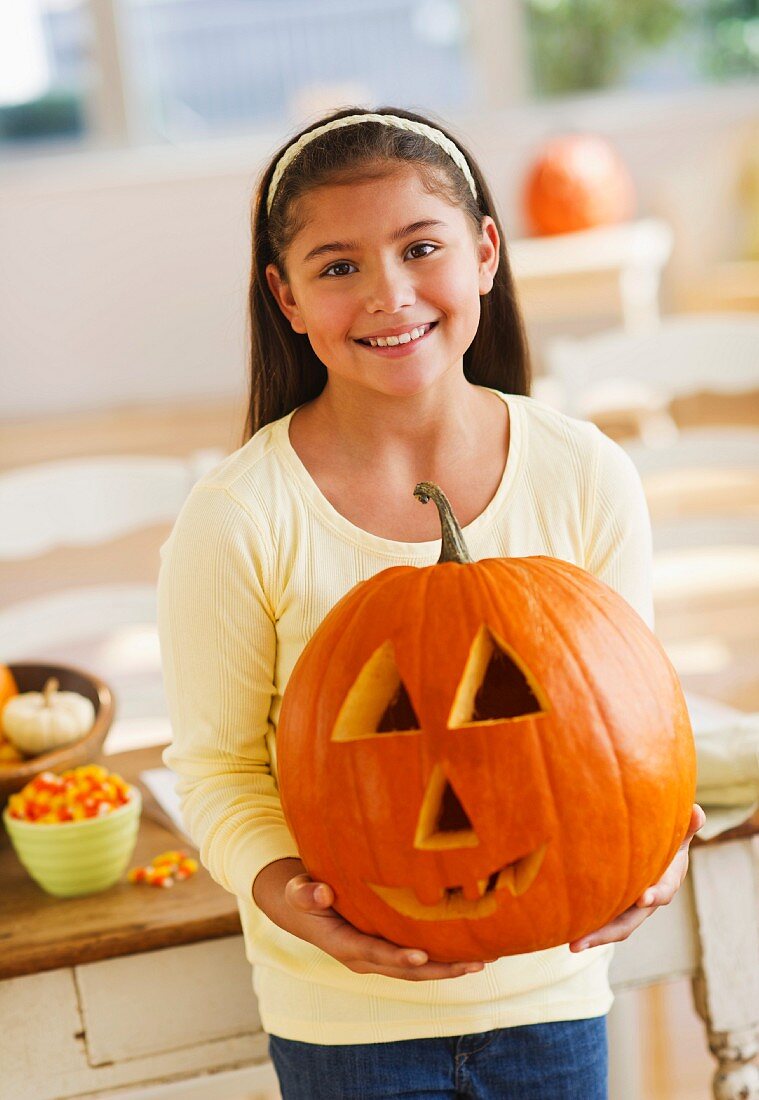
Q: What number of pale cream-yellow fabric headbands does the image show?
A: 1